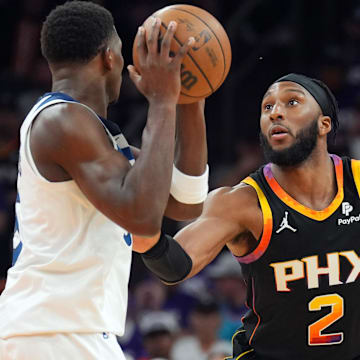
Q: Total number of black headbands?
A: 1